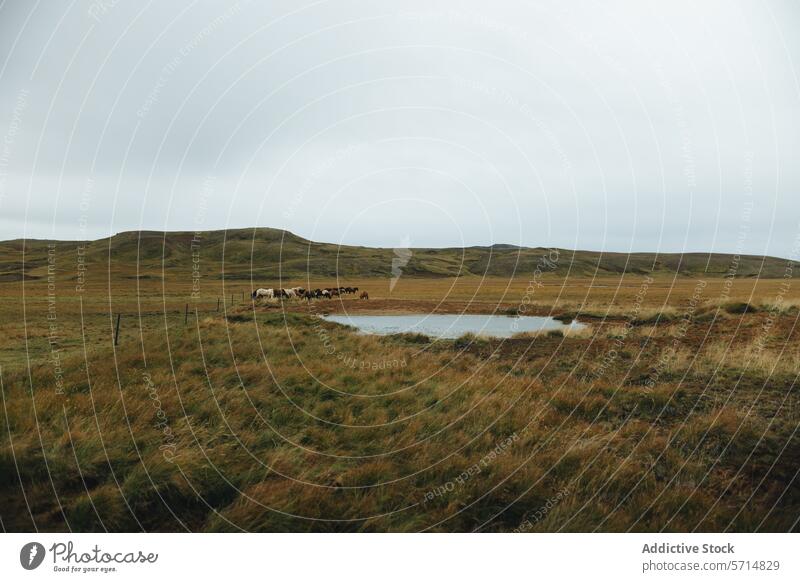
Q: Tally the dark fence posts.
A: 5